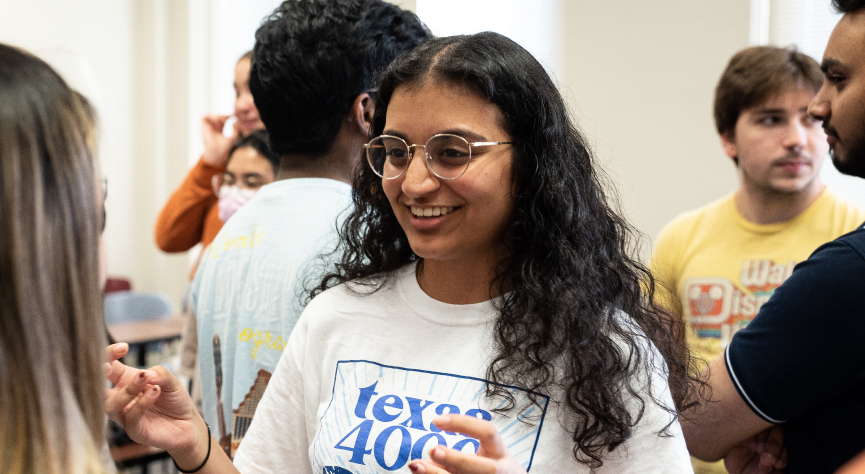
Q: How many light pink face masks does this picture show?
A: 1